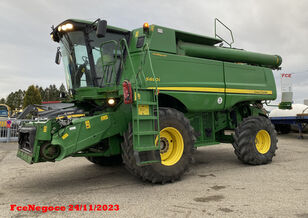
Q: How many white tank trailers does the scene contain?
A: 1